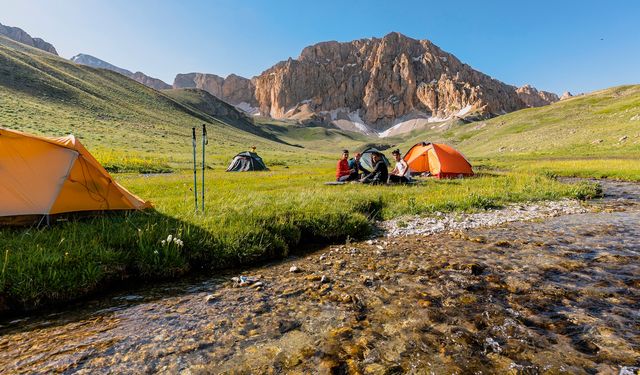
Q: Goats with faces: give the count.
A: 0